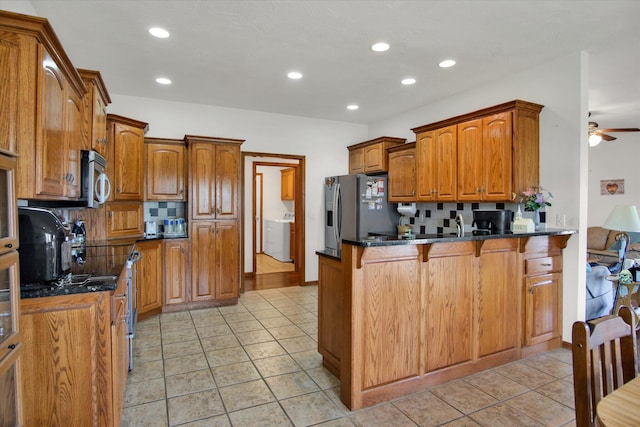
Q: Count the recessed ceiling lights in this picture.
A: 7